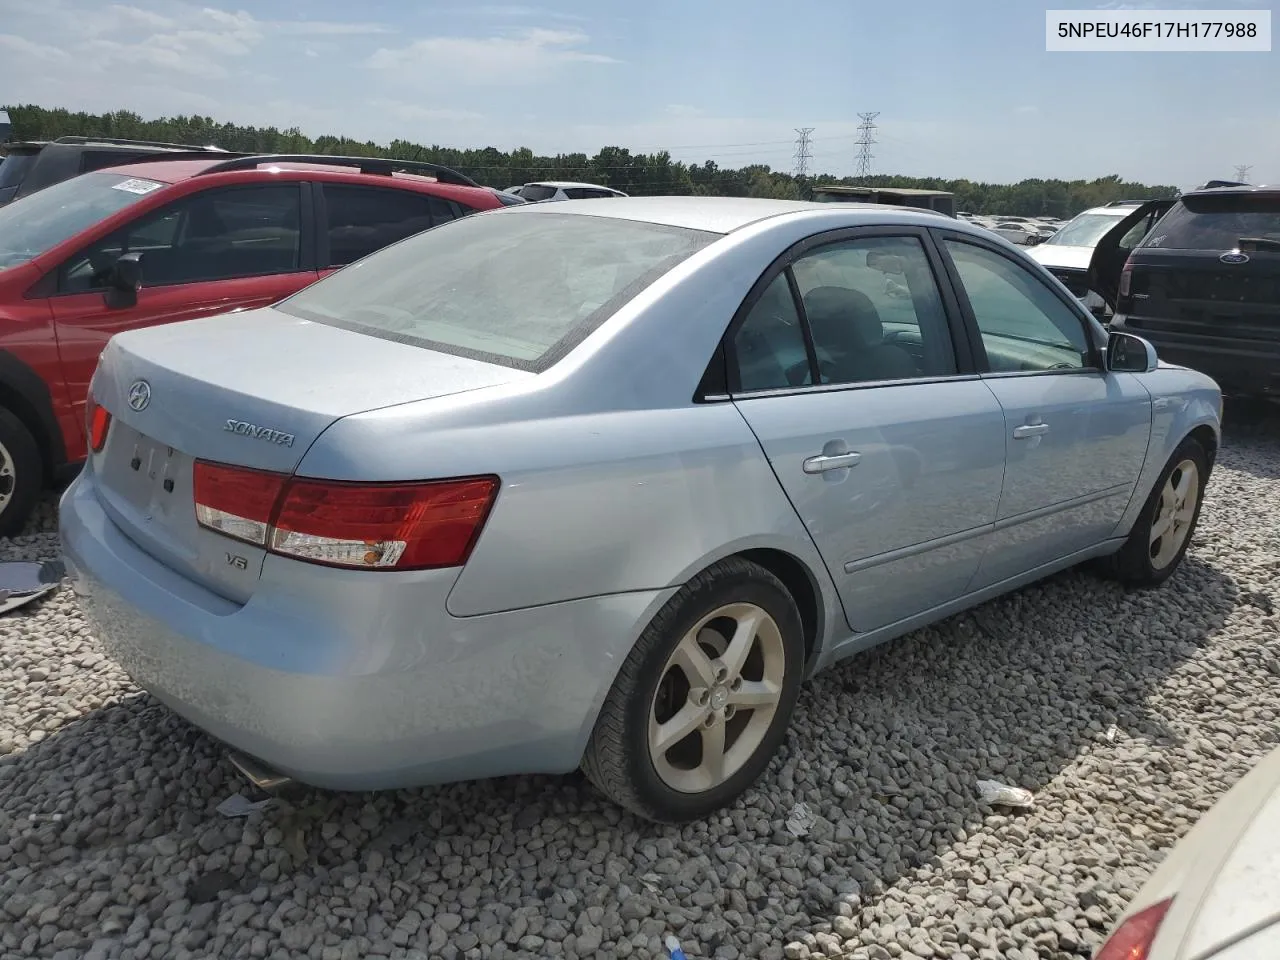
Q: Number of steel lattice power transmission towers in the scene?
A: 3